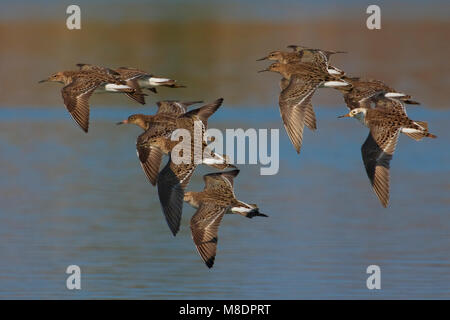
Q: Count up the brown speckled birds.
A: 9